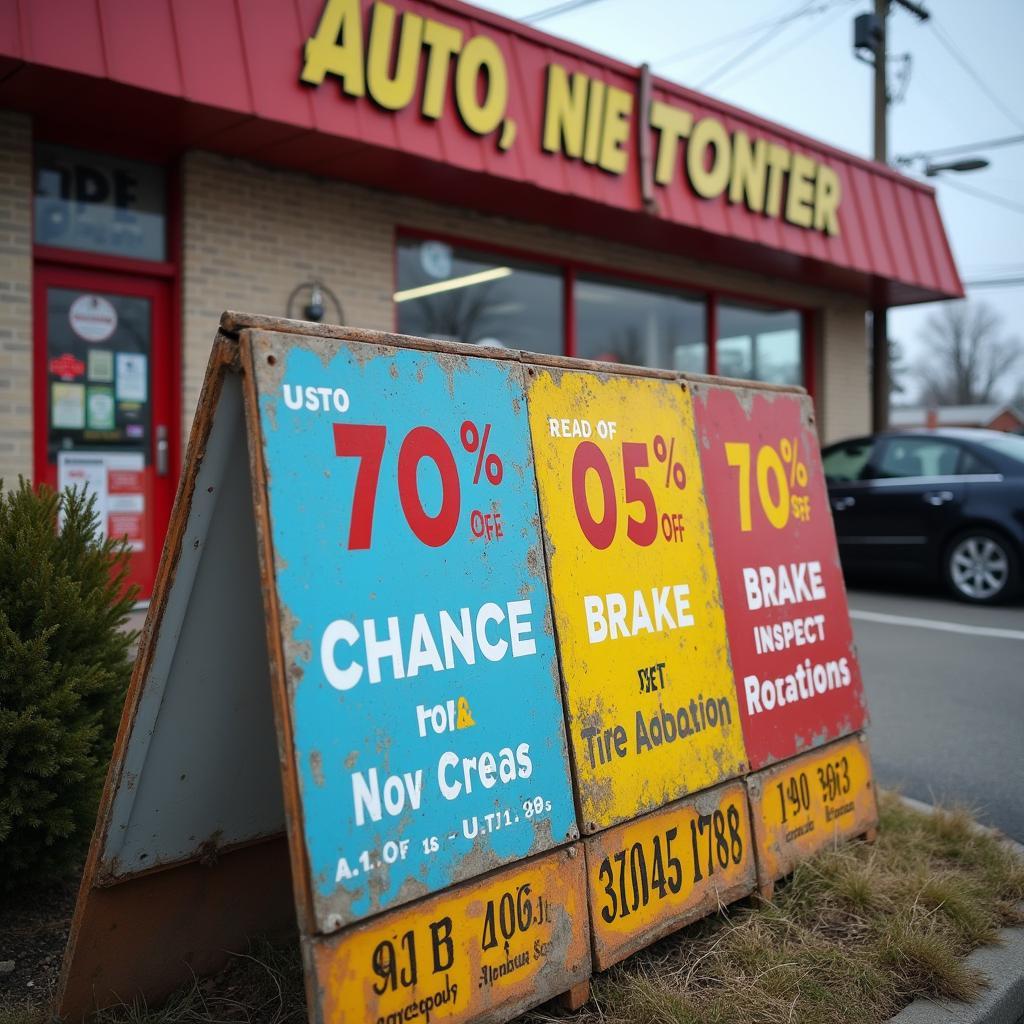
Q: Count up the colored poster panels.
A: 3